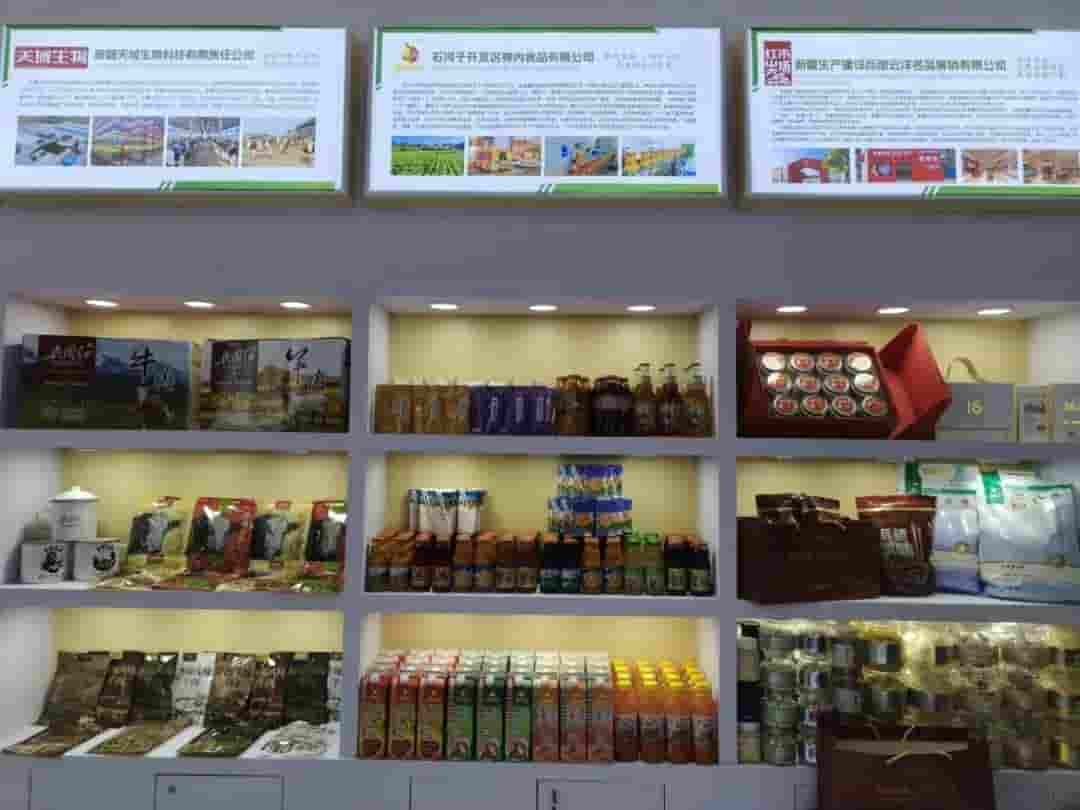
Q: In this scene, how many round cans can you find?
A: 12